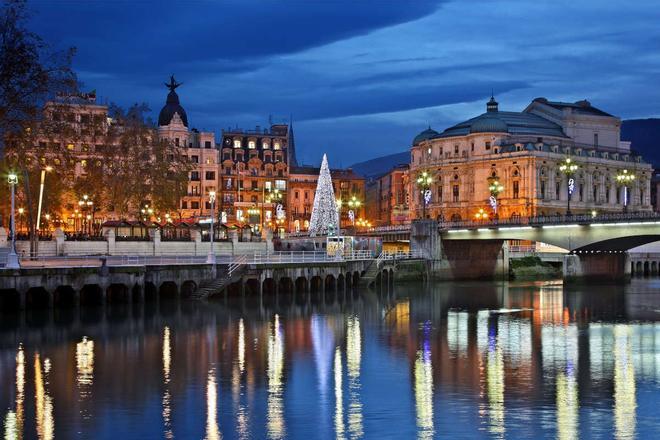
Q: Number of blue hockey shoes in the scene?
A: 0